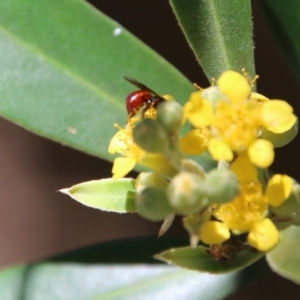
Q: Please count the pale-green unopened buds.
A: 5